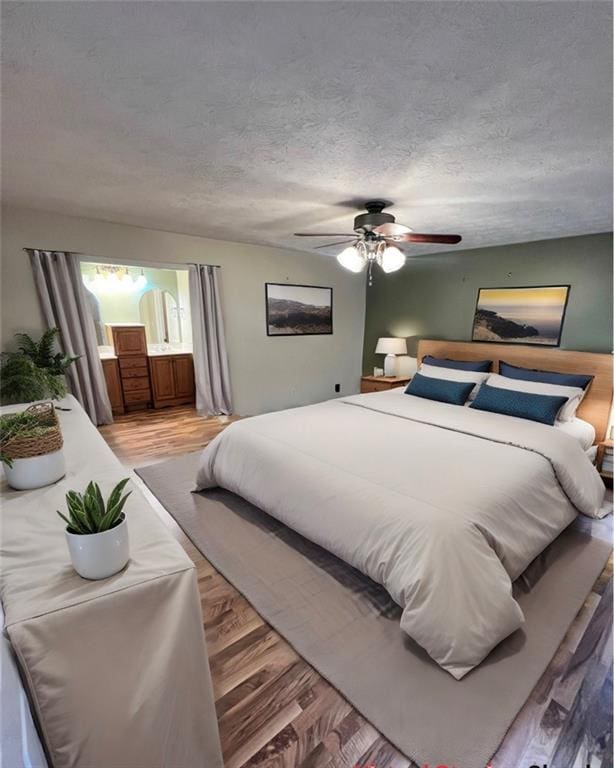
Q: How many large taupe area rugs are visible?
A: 1